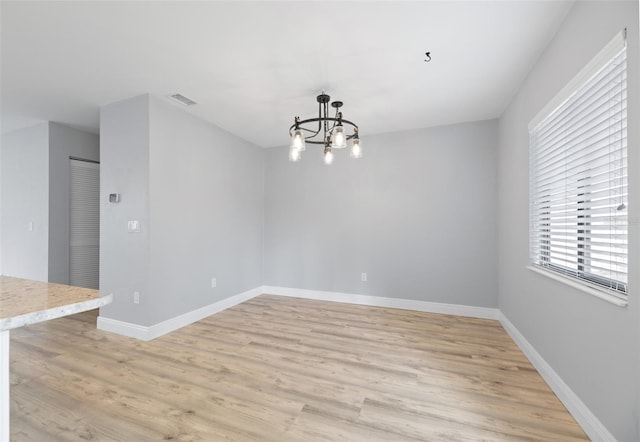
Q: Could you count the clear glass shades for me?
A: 5